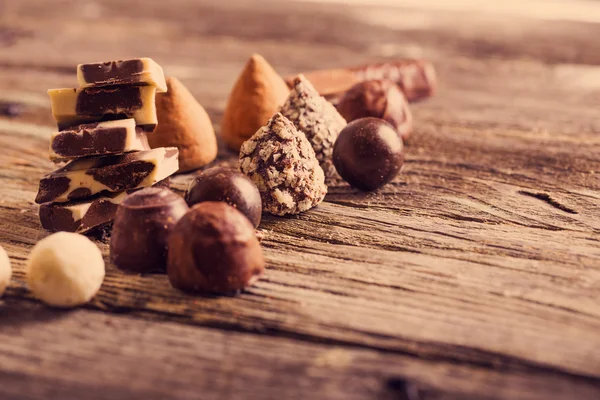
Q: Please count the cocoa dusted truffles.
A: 2